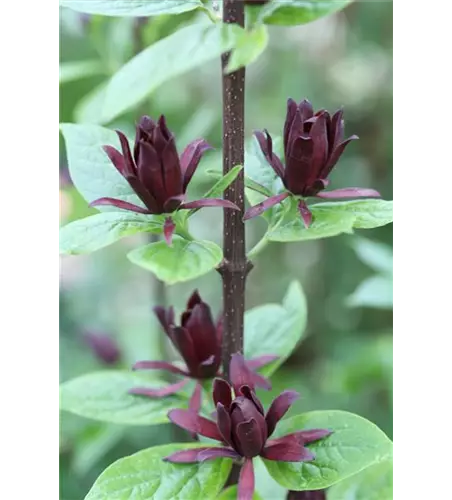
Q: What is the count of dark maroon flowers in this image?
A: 4